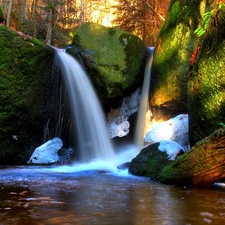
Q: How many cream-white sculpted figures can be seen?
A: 0